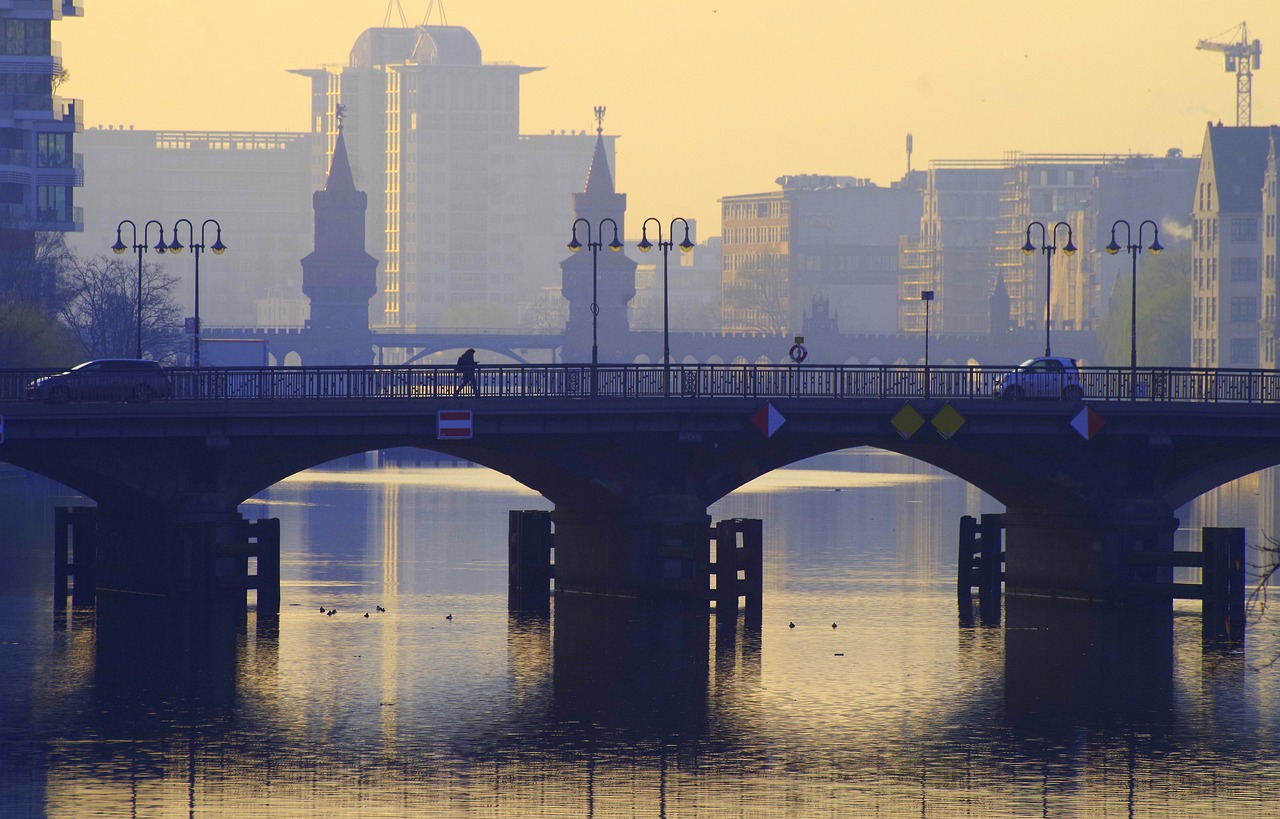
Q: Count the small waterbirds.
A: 9